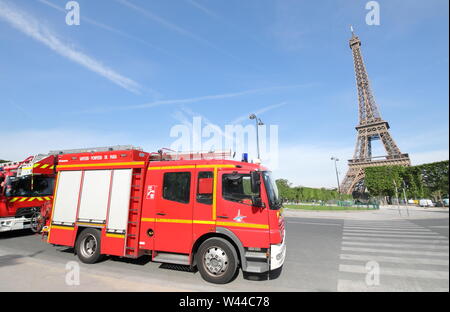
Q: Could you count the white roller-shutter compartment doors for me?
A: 3